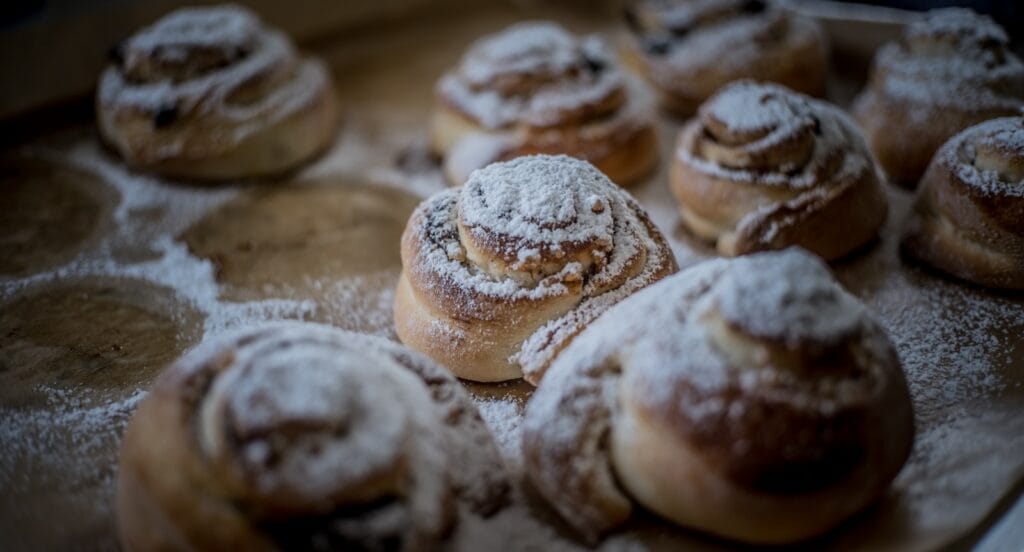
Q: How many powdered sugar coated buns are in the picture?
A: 9